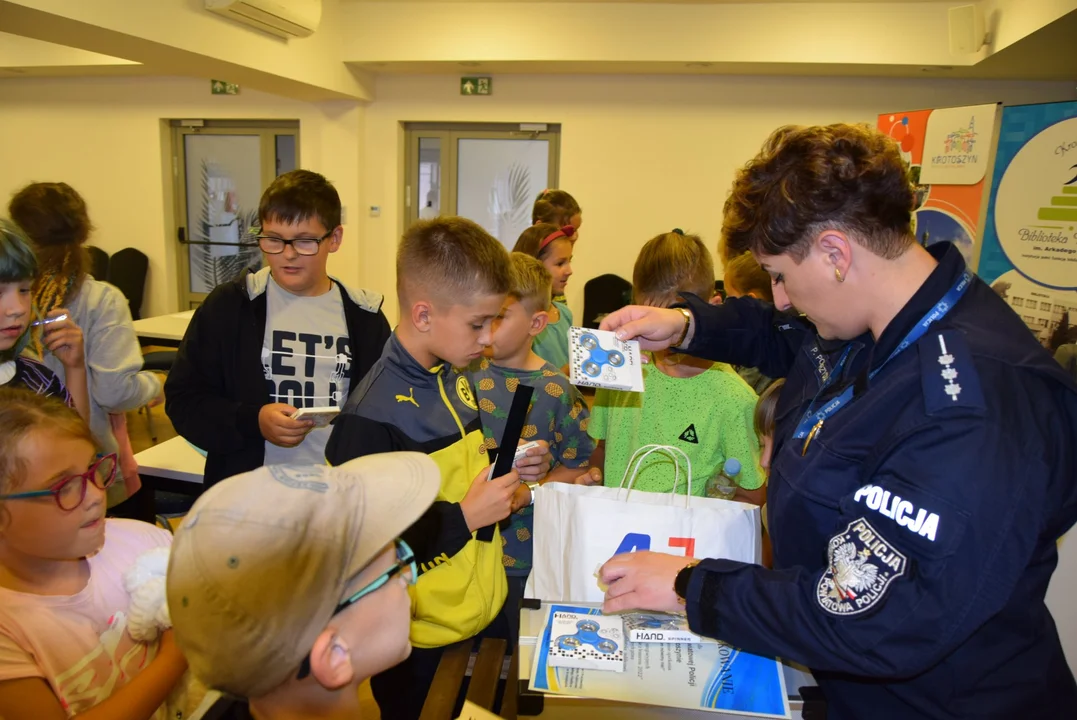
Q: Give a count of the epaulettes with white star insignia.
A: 1